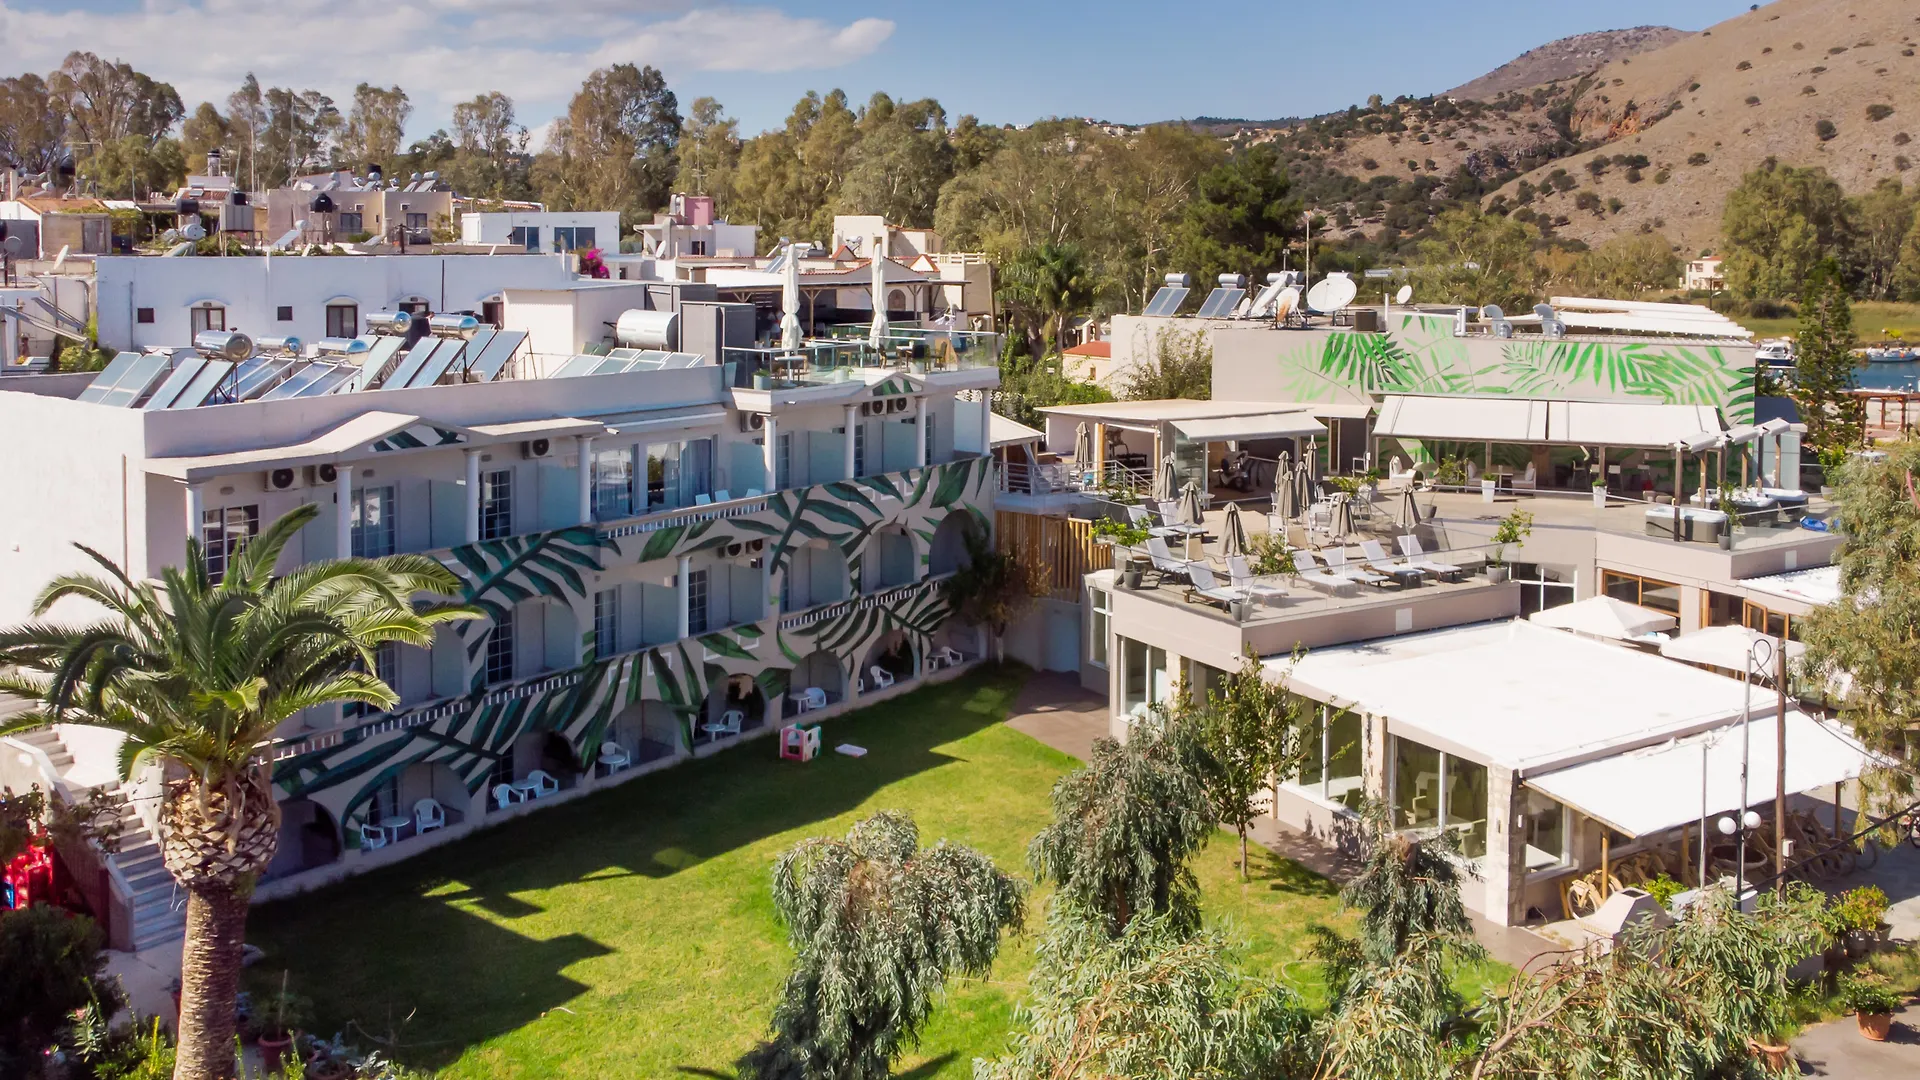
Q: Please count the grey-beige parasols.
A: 10